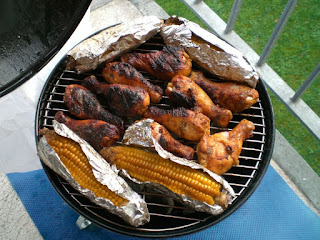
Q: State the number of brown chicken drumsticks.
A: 10